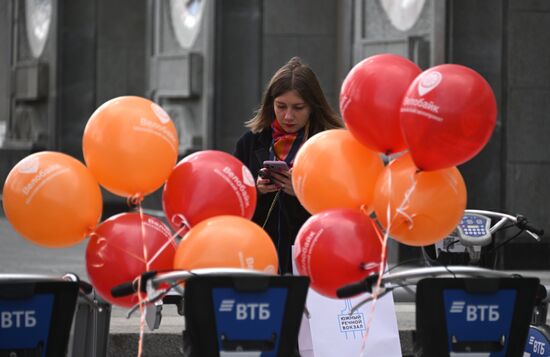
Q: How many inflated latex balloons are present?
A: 10